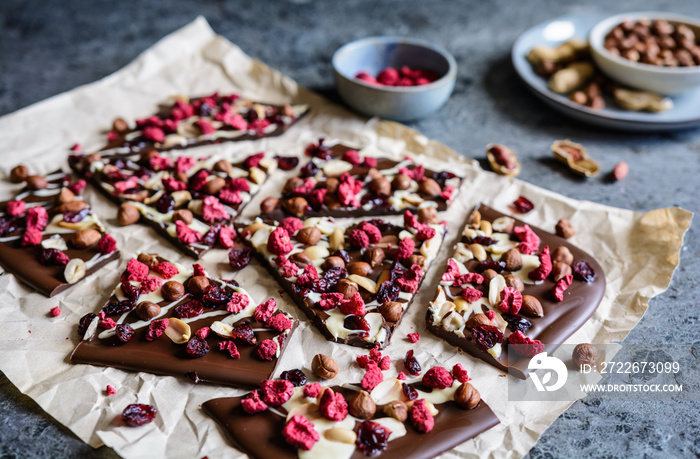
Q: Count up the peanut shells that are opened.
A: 2